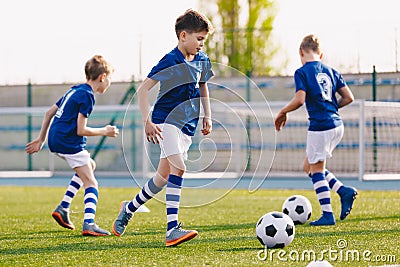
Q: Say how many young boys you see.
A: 3